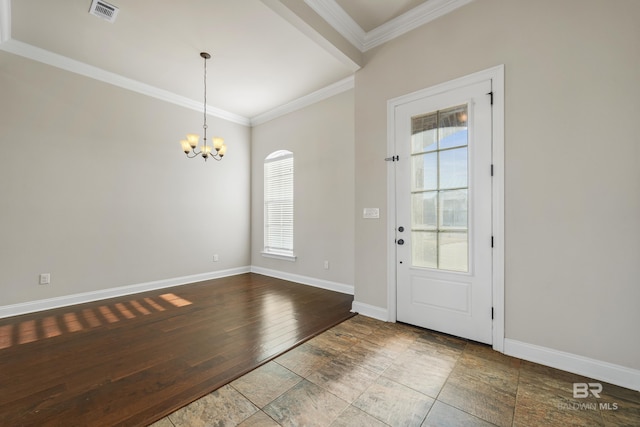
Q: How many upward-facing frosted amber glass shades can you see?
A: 5